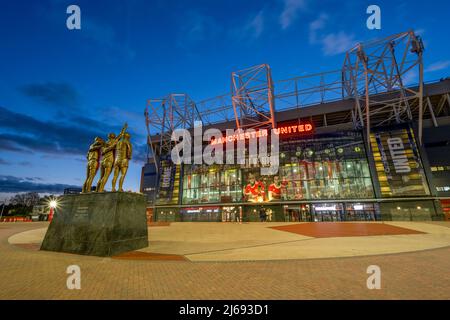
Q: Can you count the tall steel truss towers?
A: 3